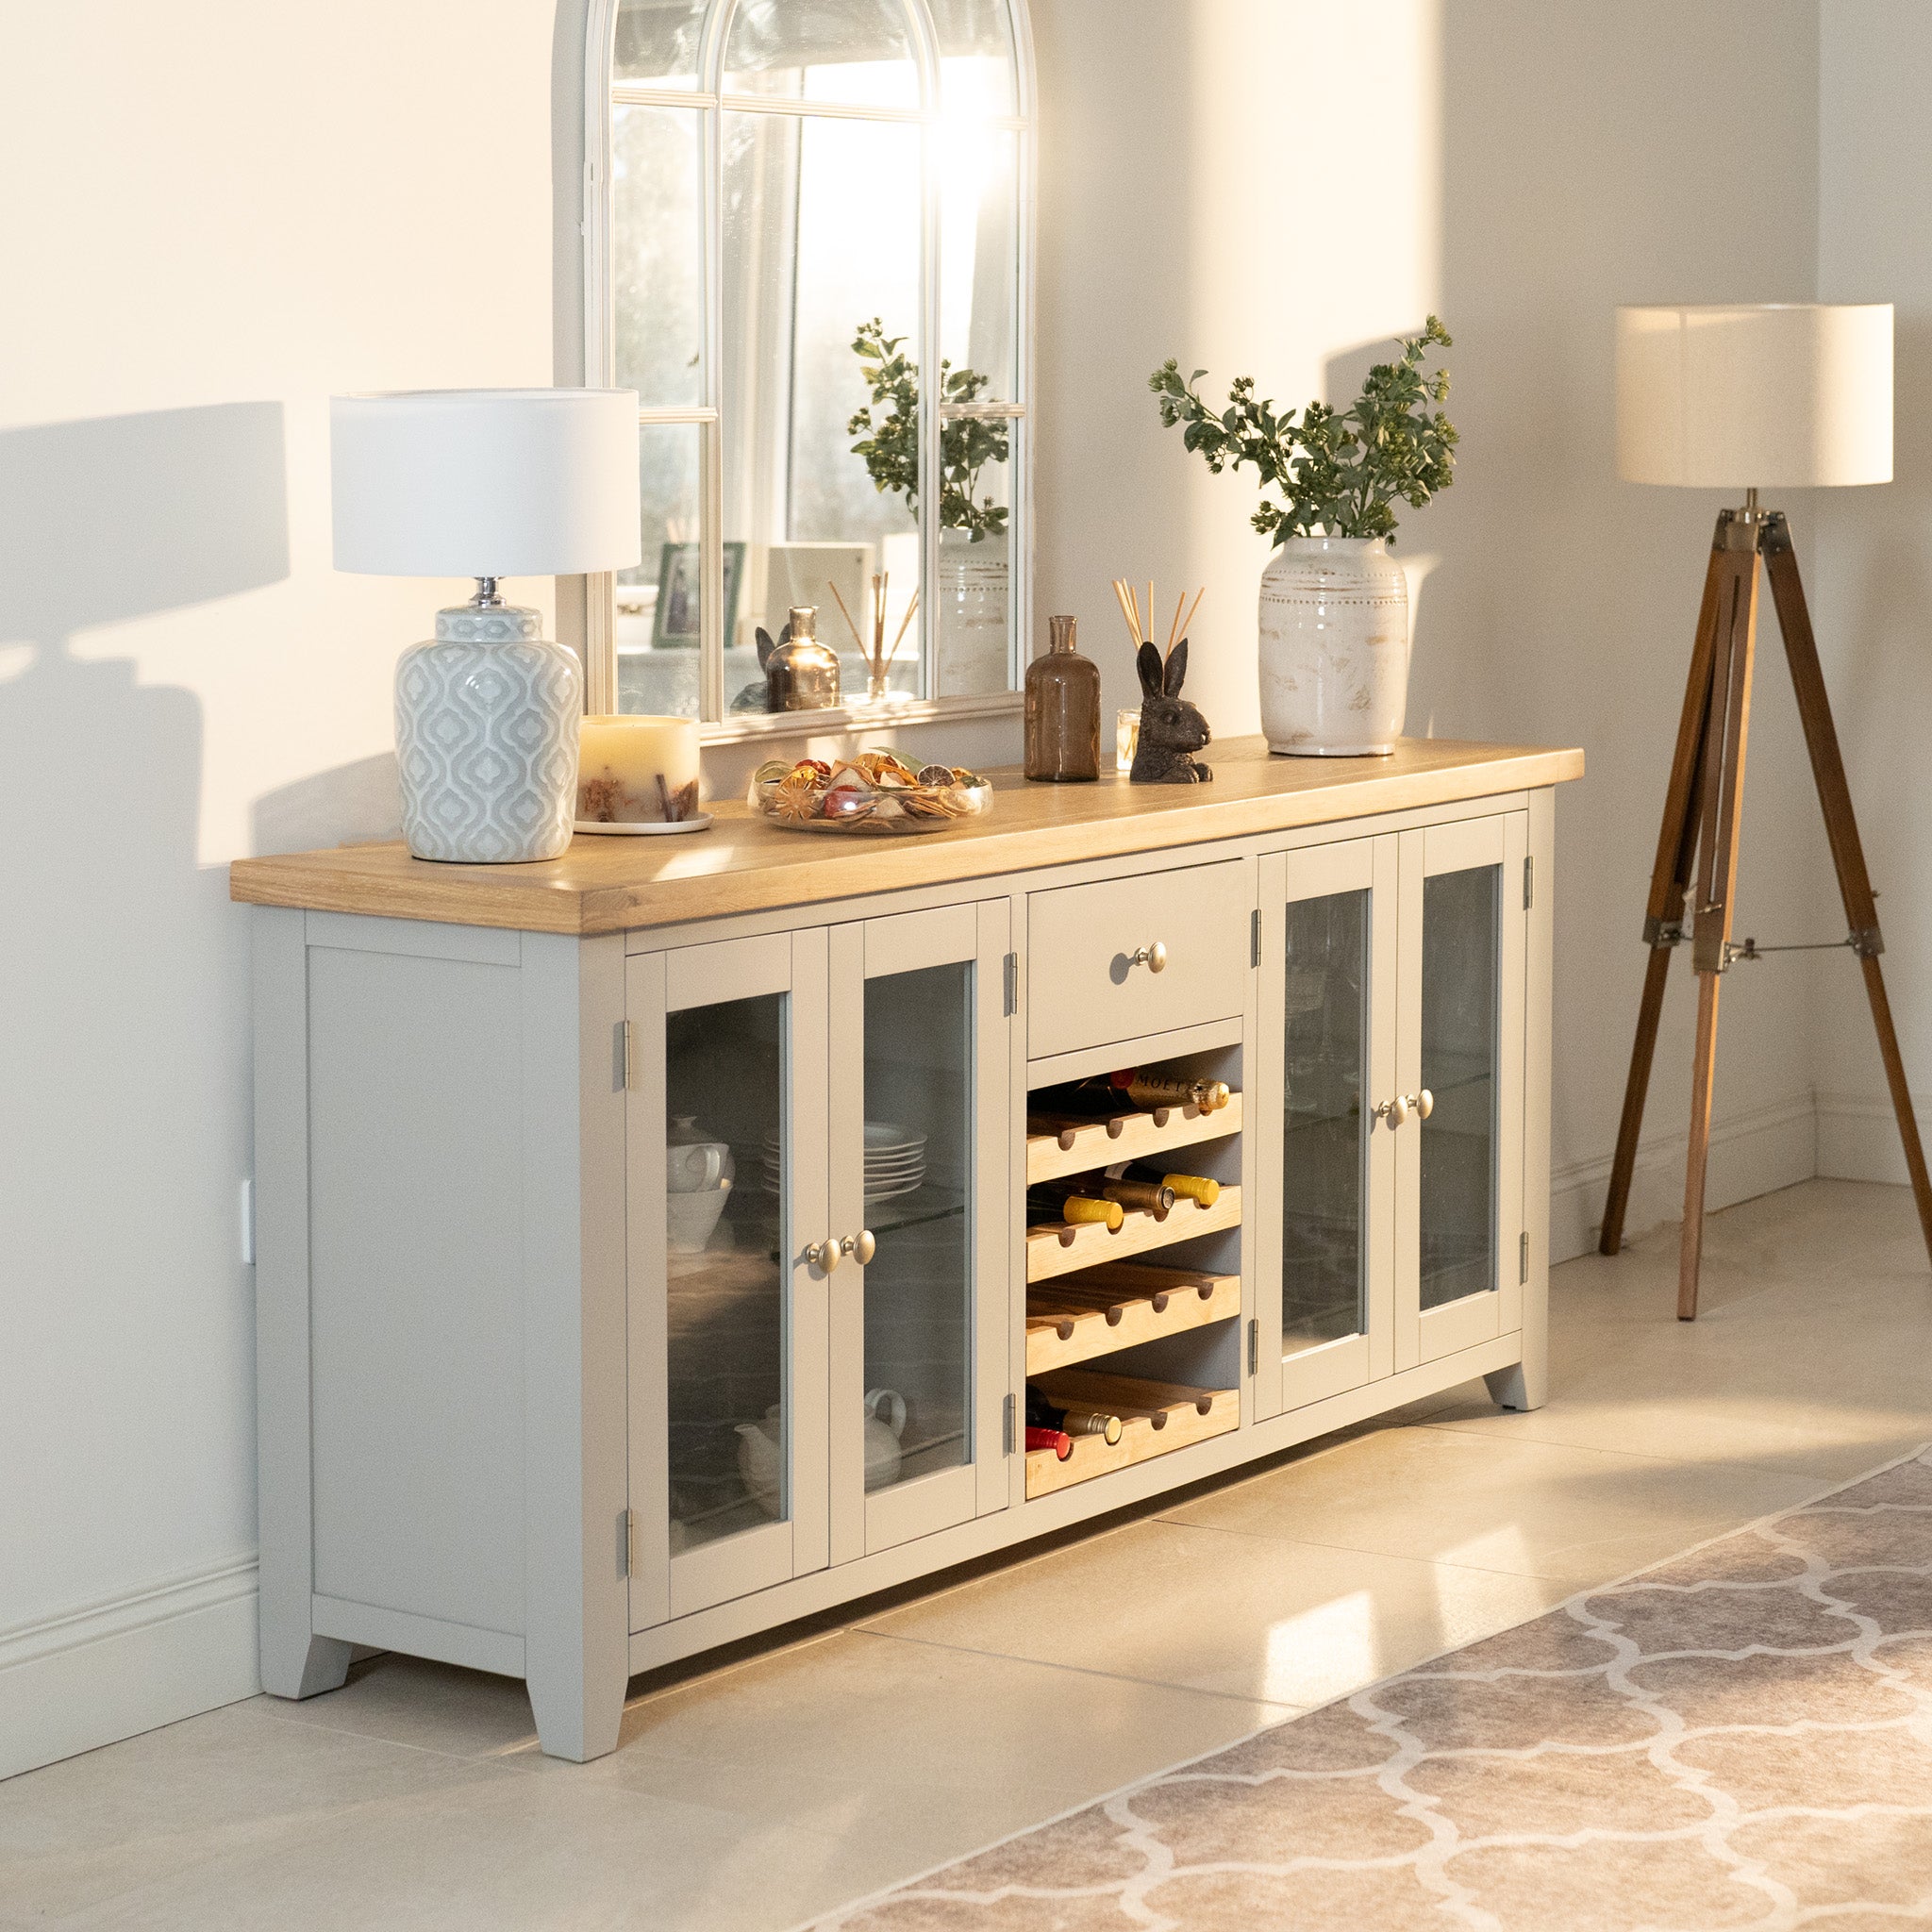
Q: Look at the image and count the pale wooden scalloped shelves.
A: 4